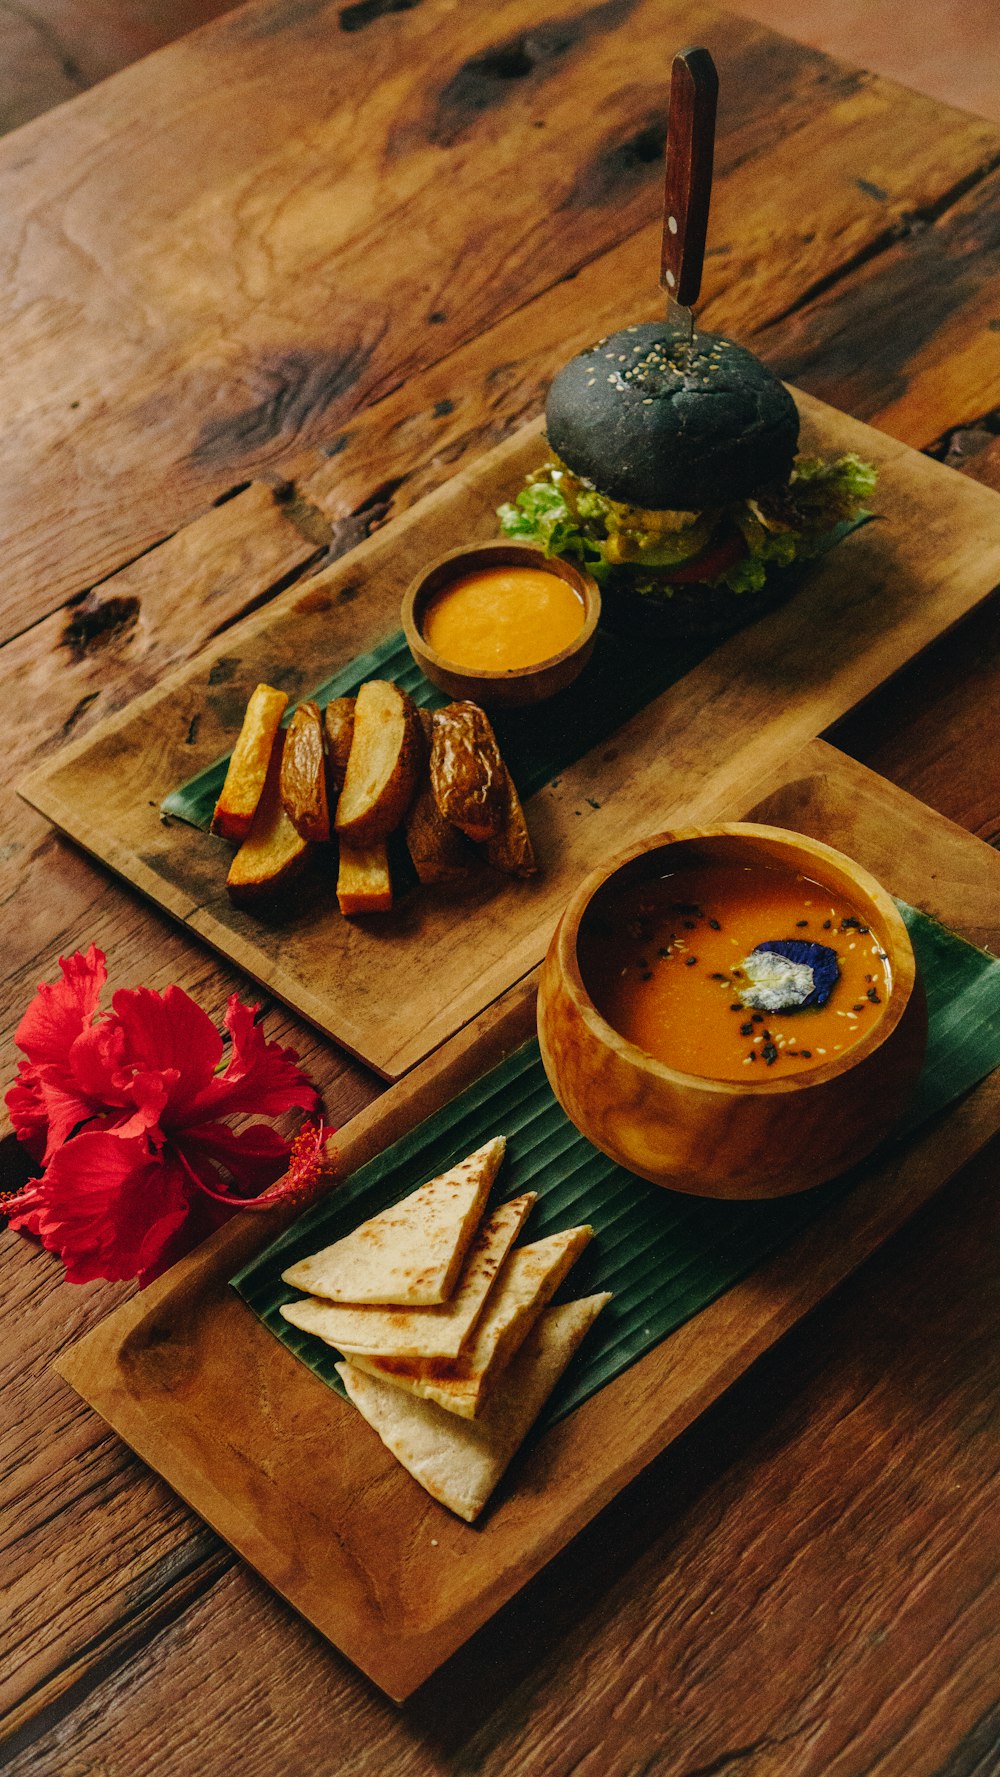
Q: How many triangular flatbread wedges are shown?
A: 4